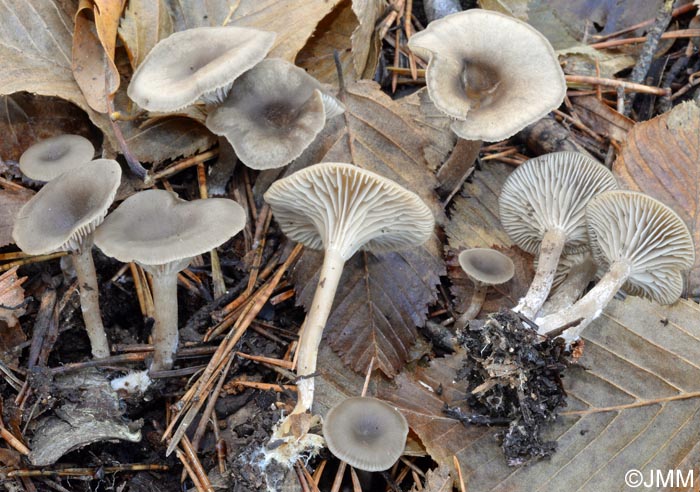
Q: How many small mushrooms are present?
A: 3